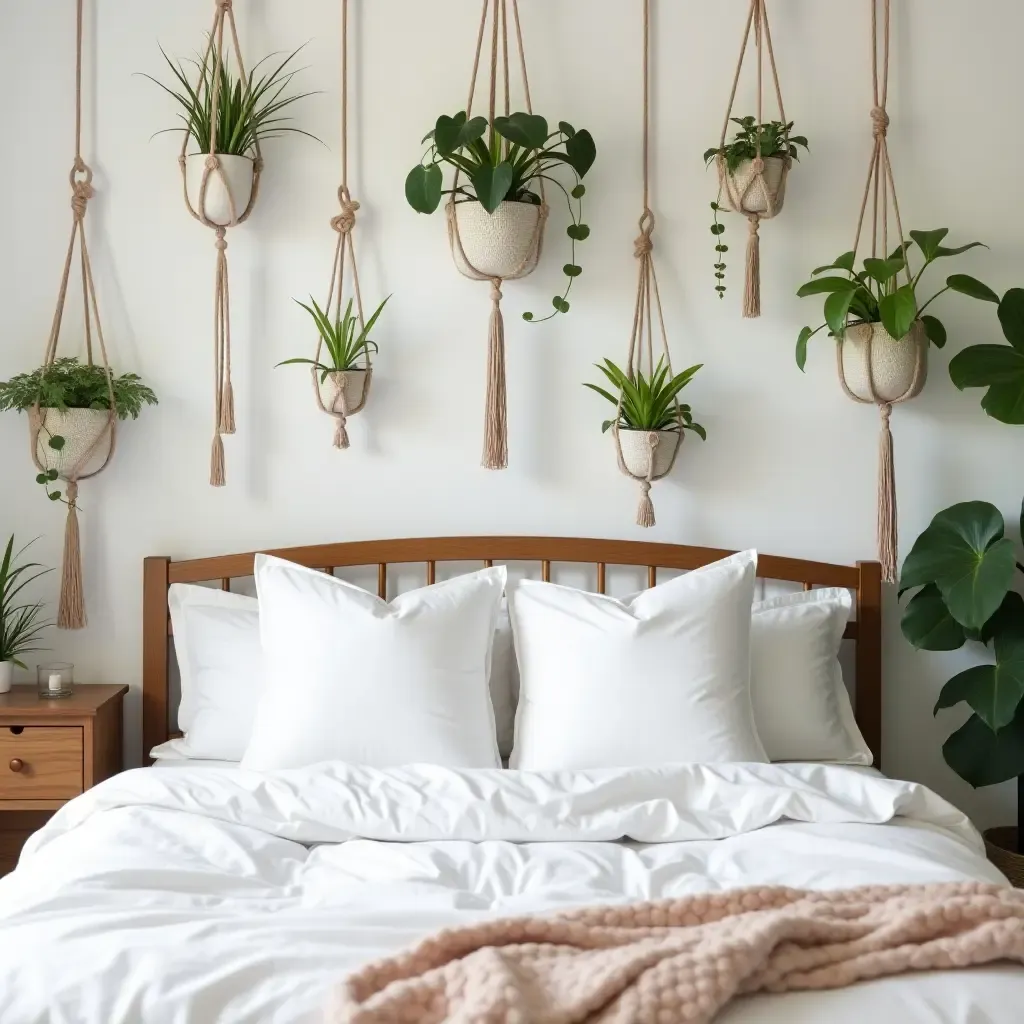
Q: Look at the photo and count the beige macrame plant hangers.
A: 7